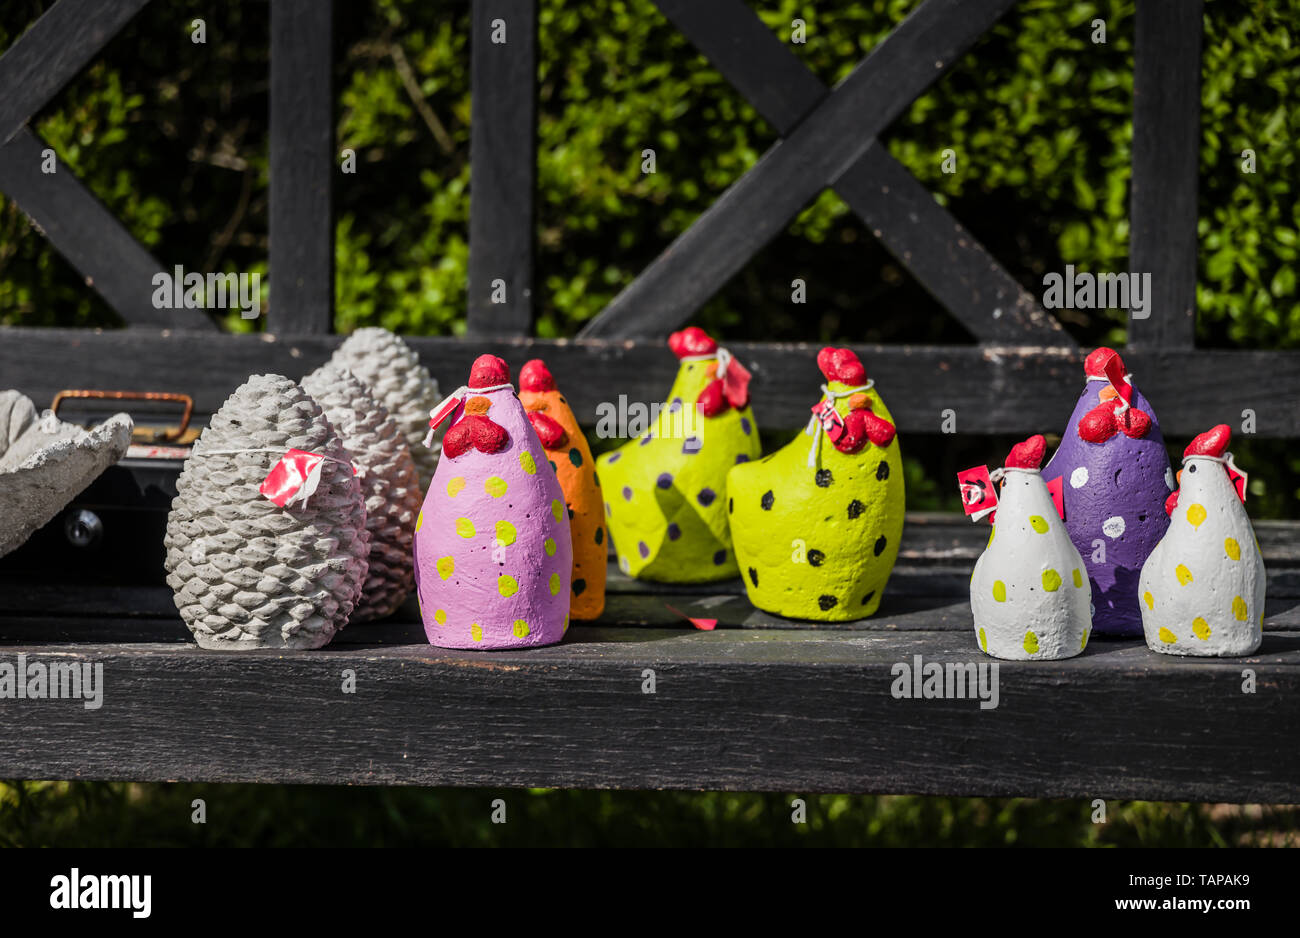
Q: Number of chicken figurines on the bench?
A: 7